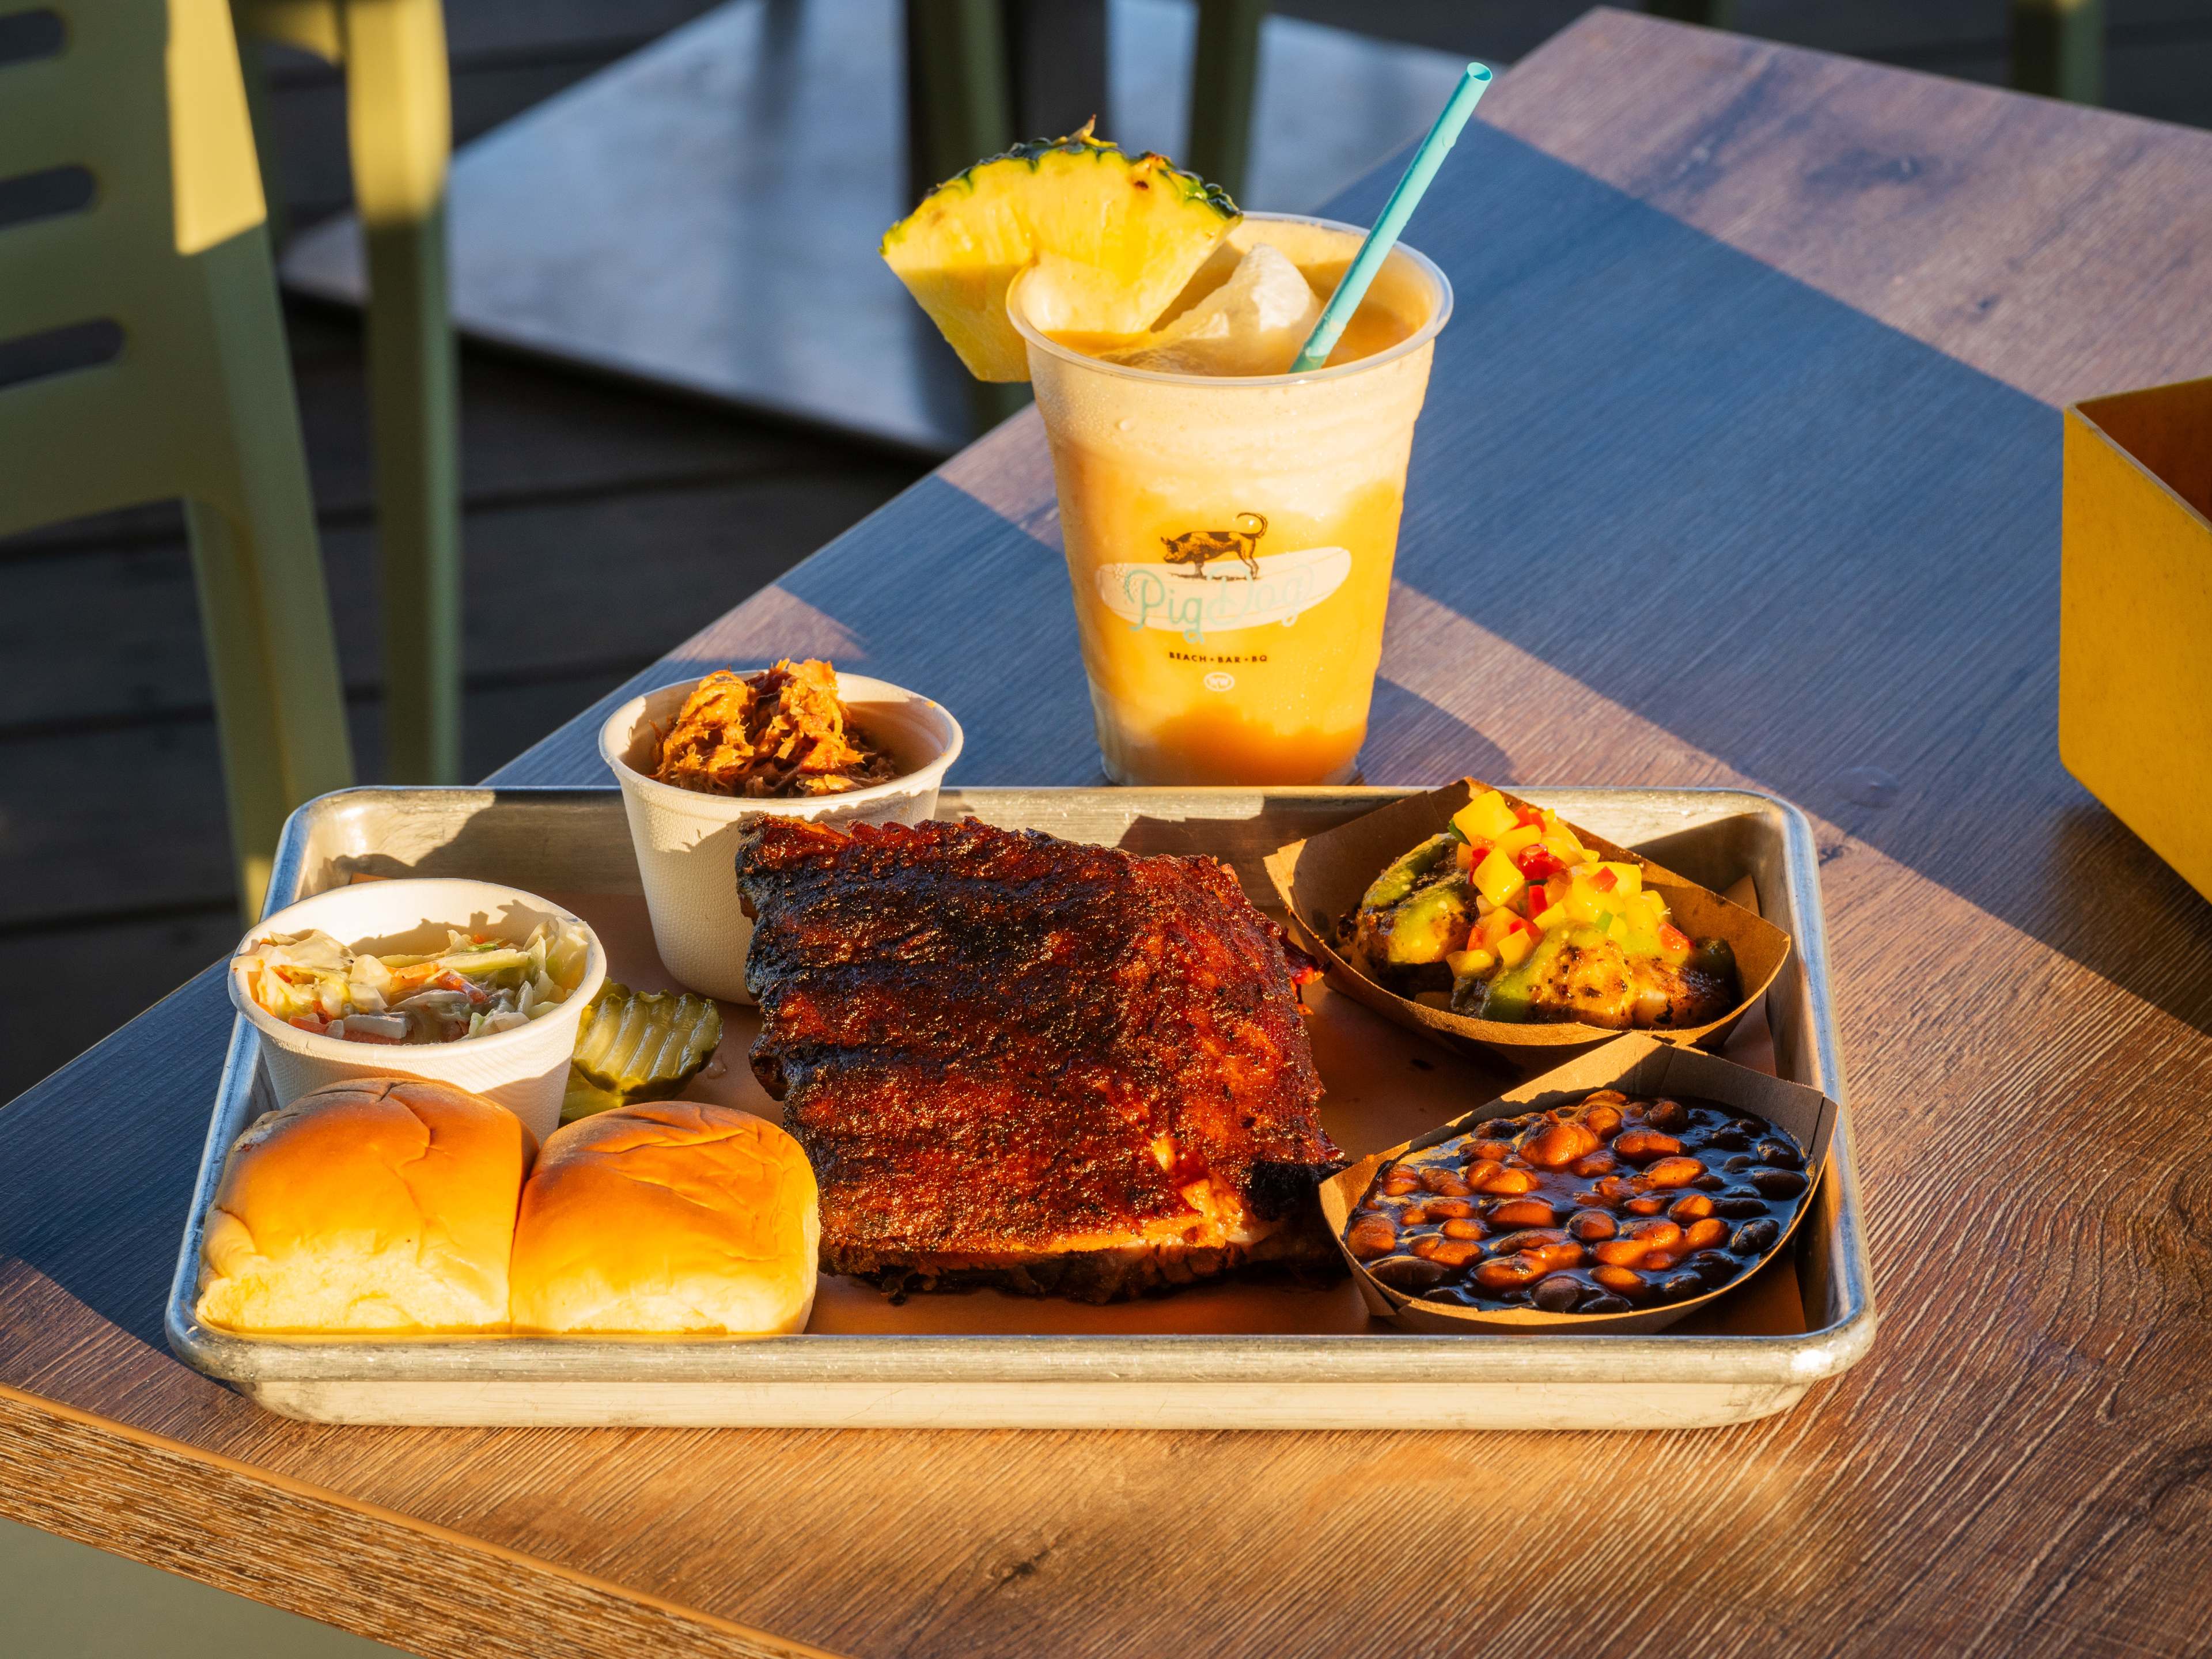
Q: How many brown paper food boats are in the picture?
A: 2